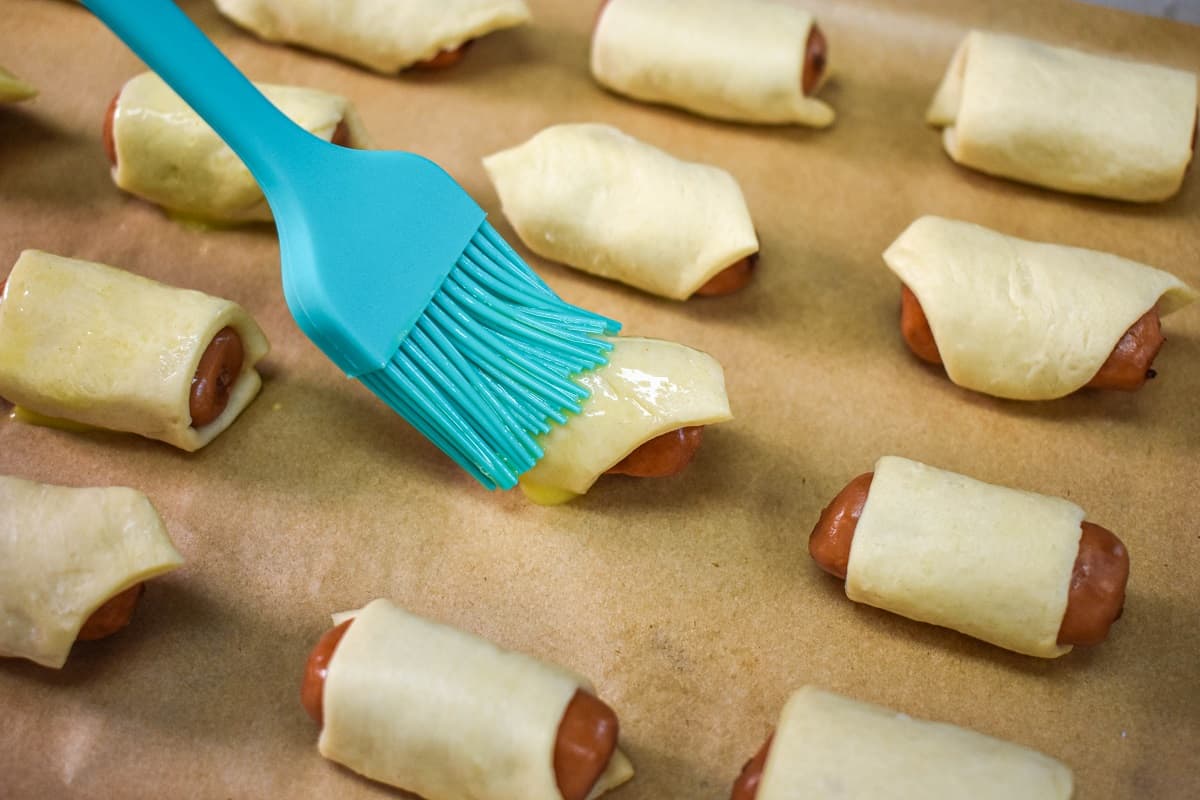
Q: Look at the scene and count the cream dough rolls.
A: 13